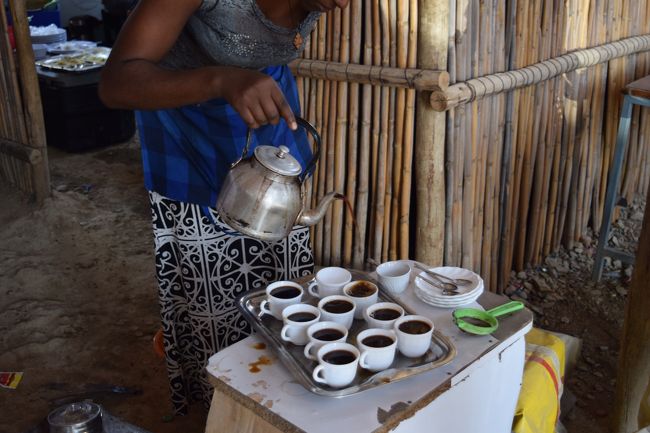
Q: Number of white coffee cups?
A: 11